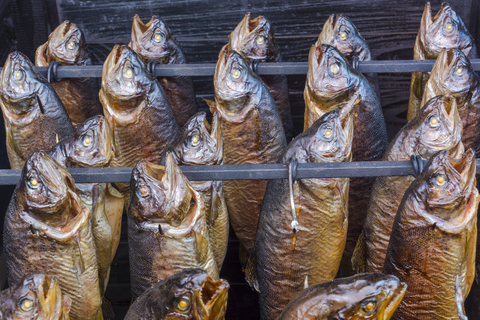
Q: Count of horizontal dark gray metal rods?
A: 2